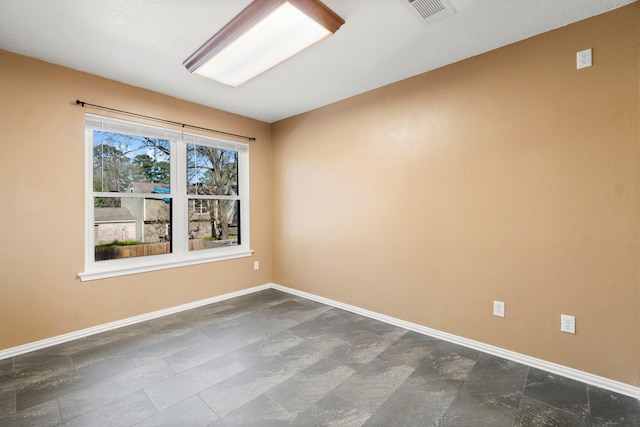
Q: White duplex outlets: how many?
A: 4